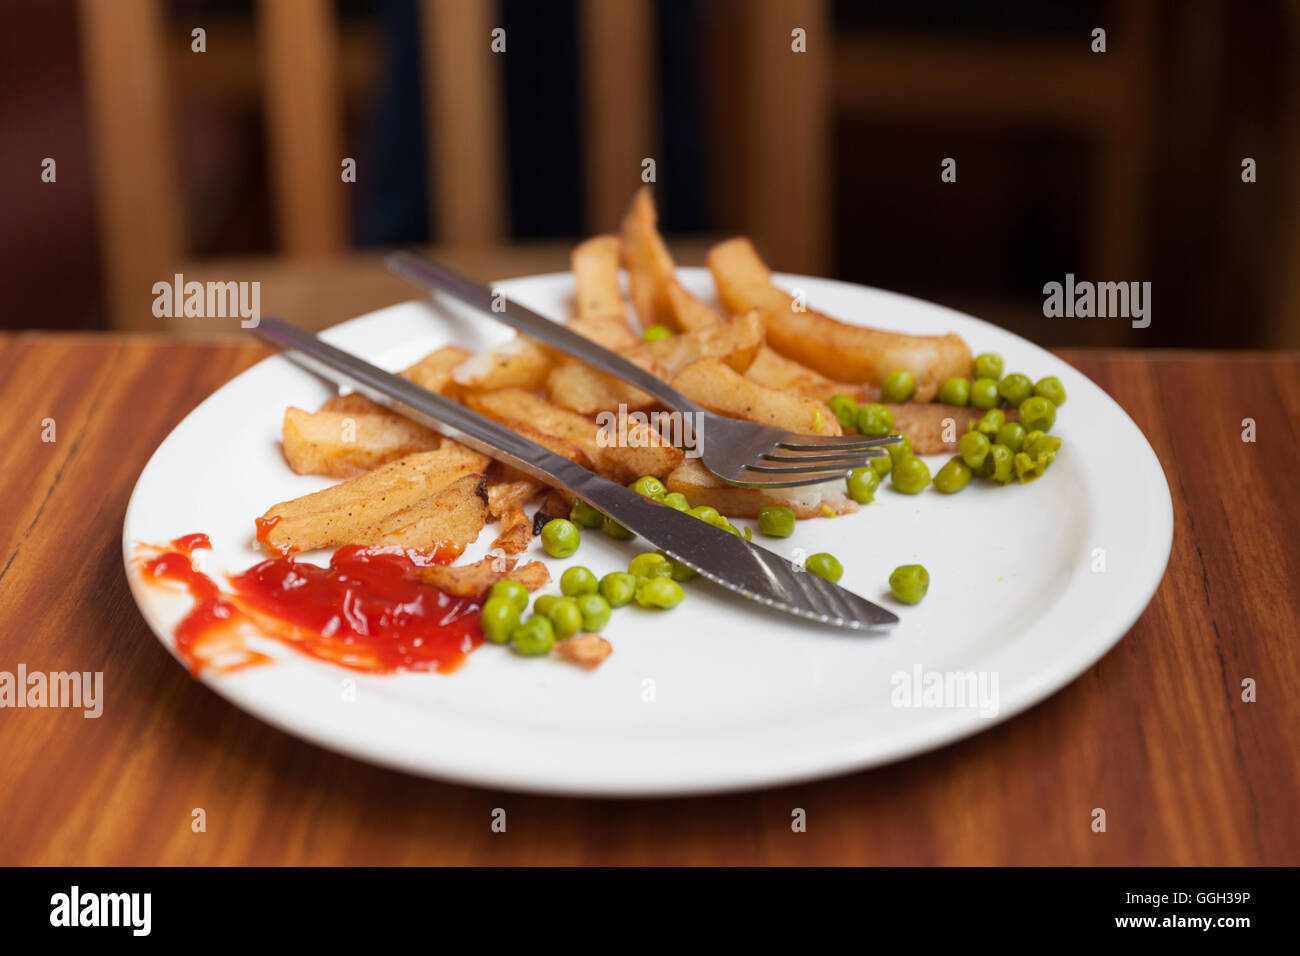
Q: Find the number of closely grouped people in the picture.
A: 0